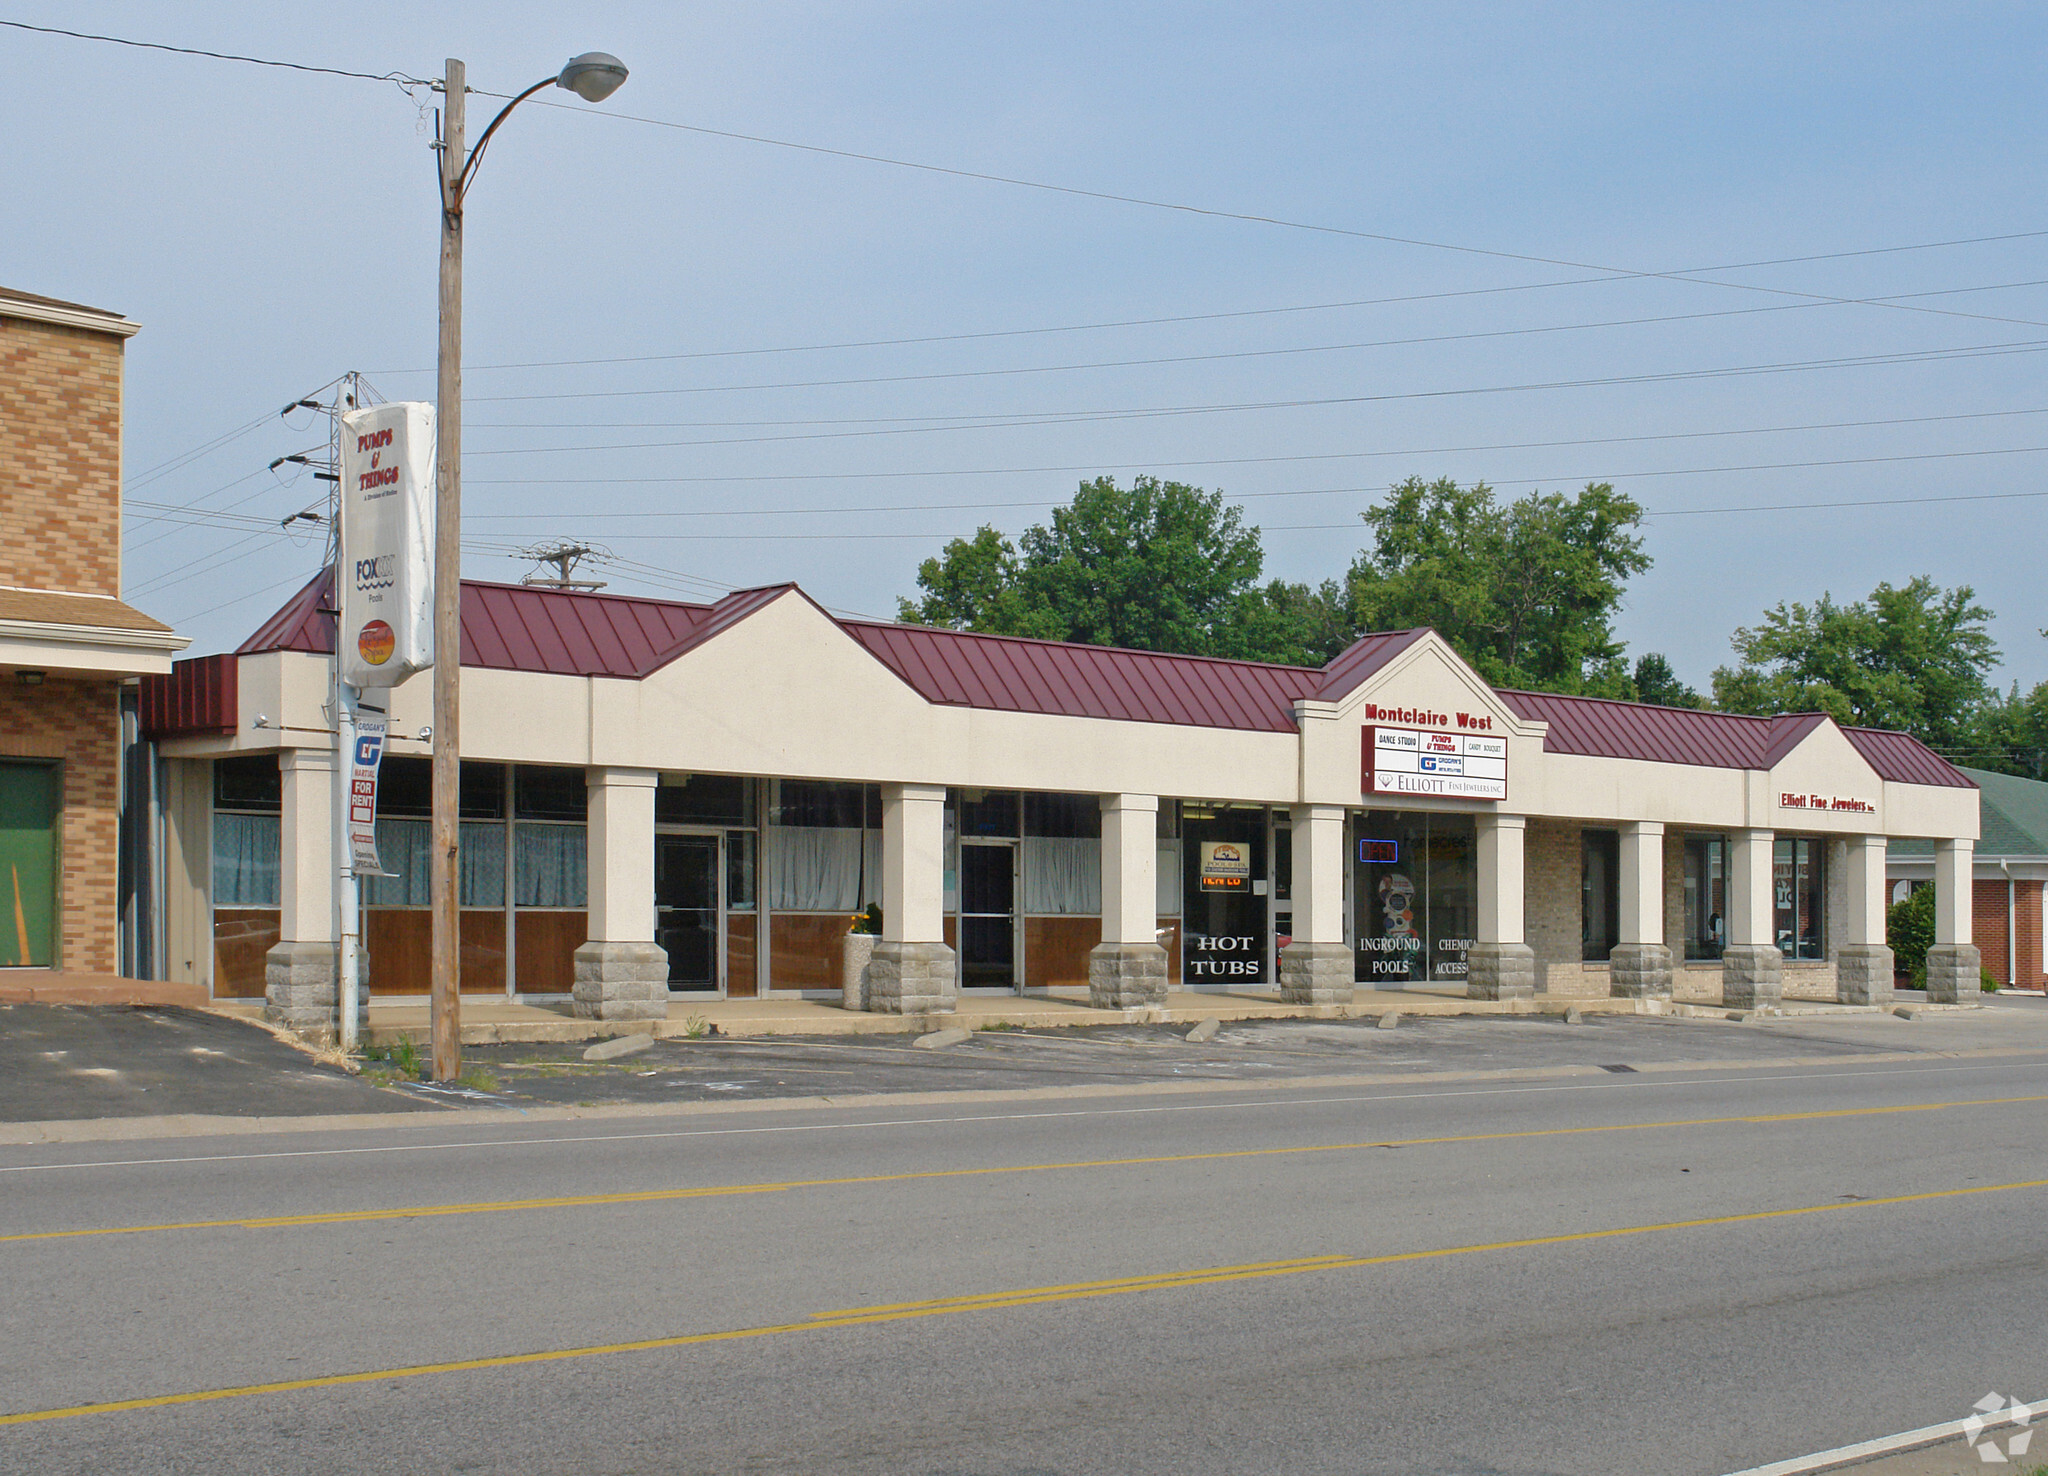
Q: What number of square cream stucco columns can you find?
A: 10